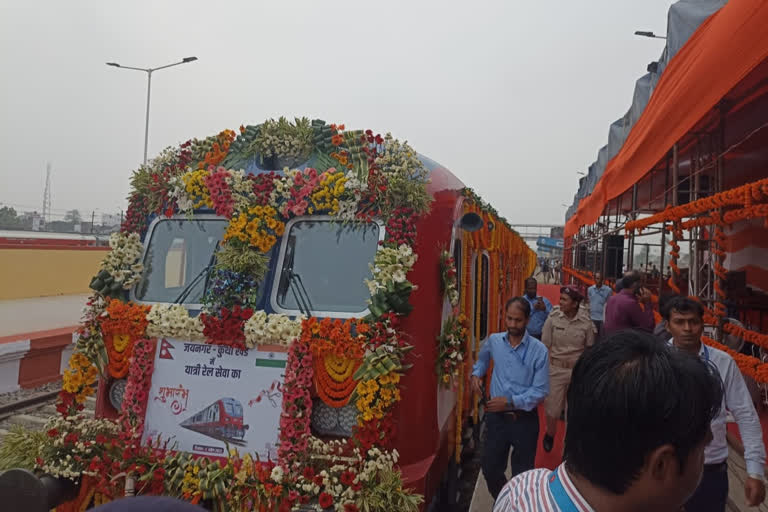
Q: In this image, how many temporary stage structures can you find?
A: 1